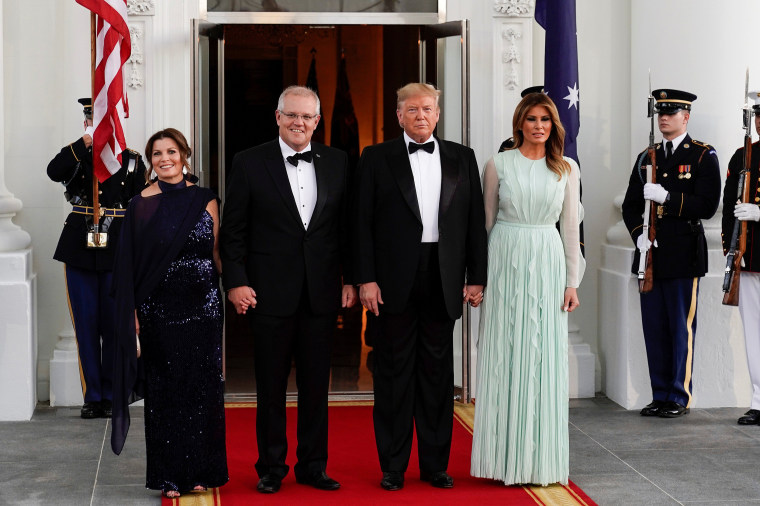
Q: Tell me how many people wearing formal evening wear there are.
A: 4